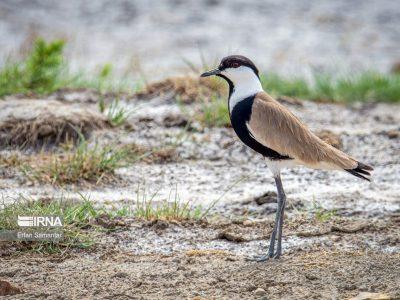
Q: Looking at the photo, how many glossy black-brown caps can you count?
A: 1